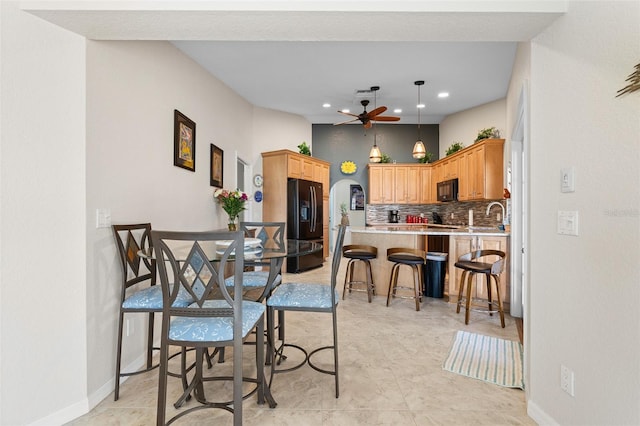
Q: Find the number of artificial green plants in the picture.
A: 5